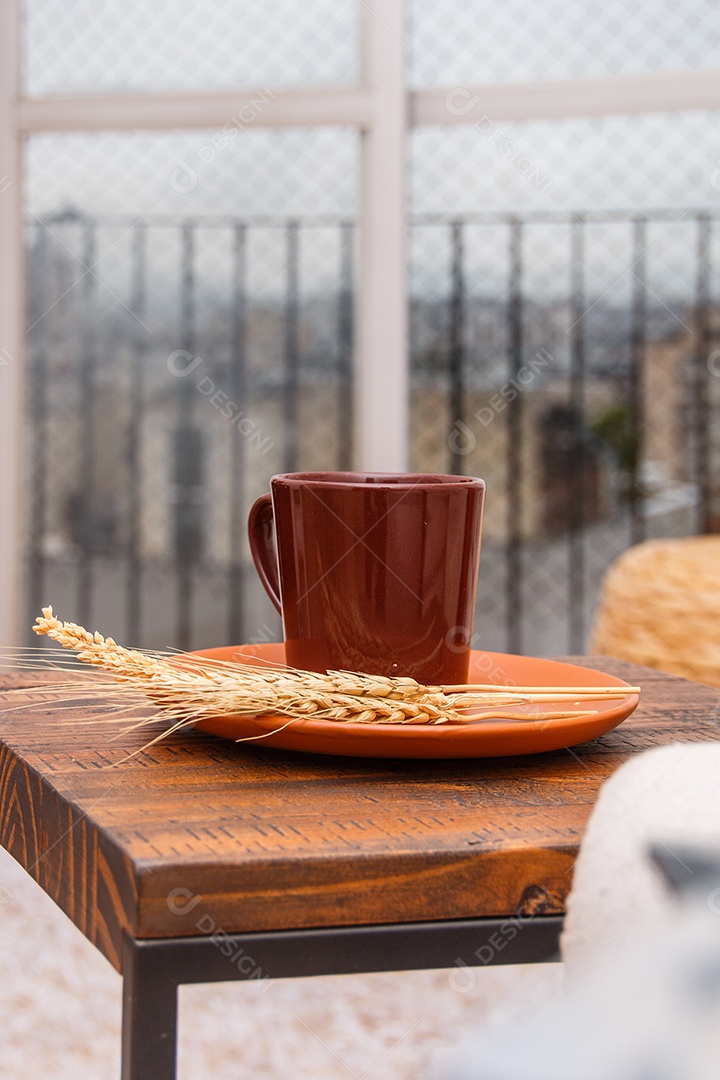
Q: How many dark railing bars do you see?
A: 12